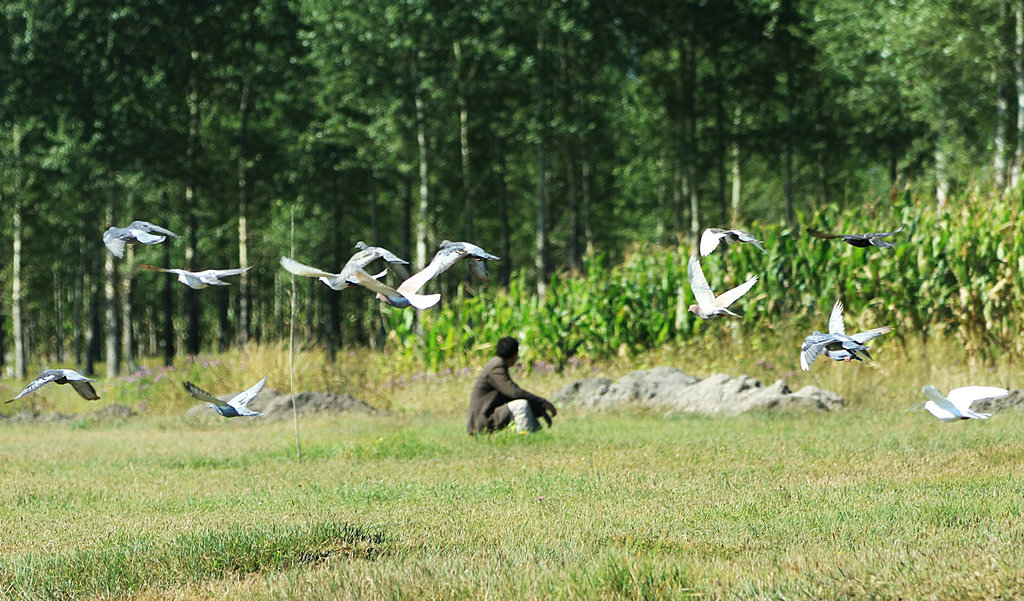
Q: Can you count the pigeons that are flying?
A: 14